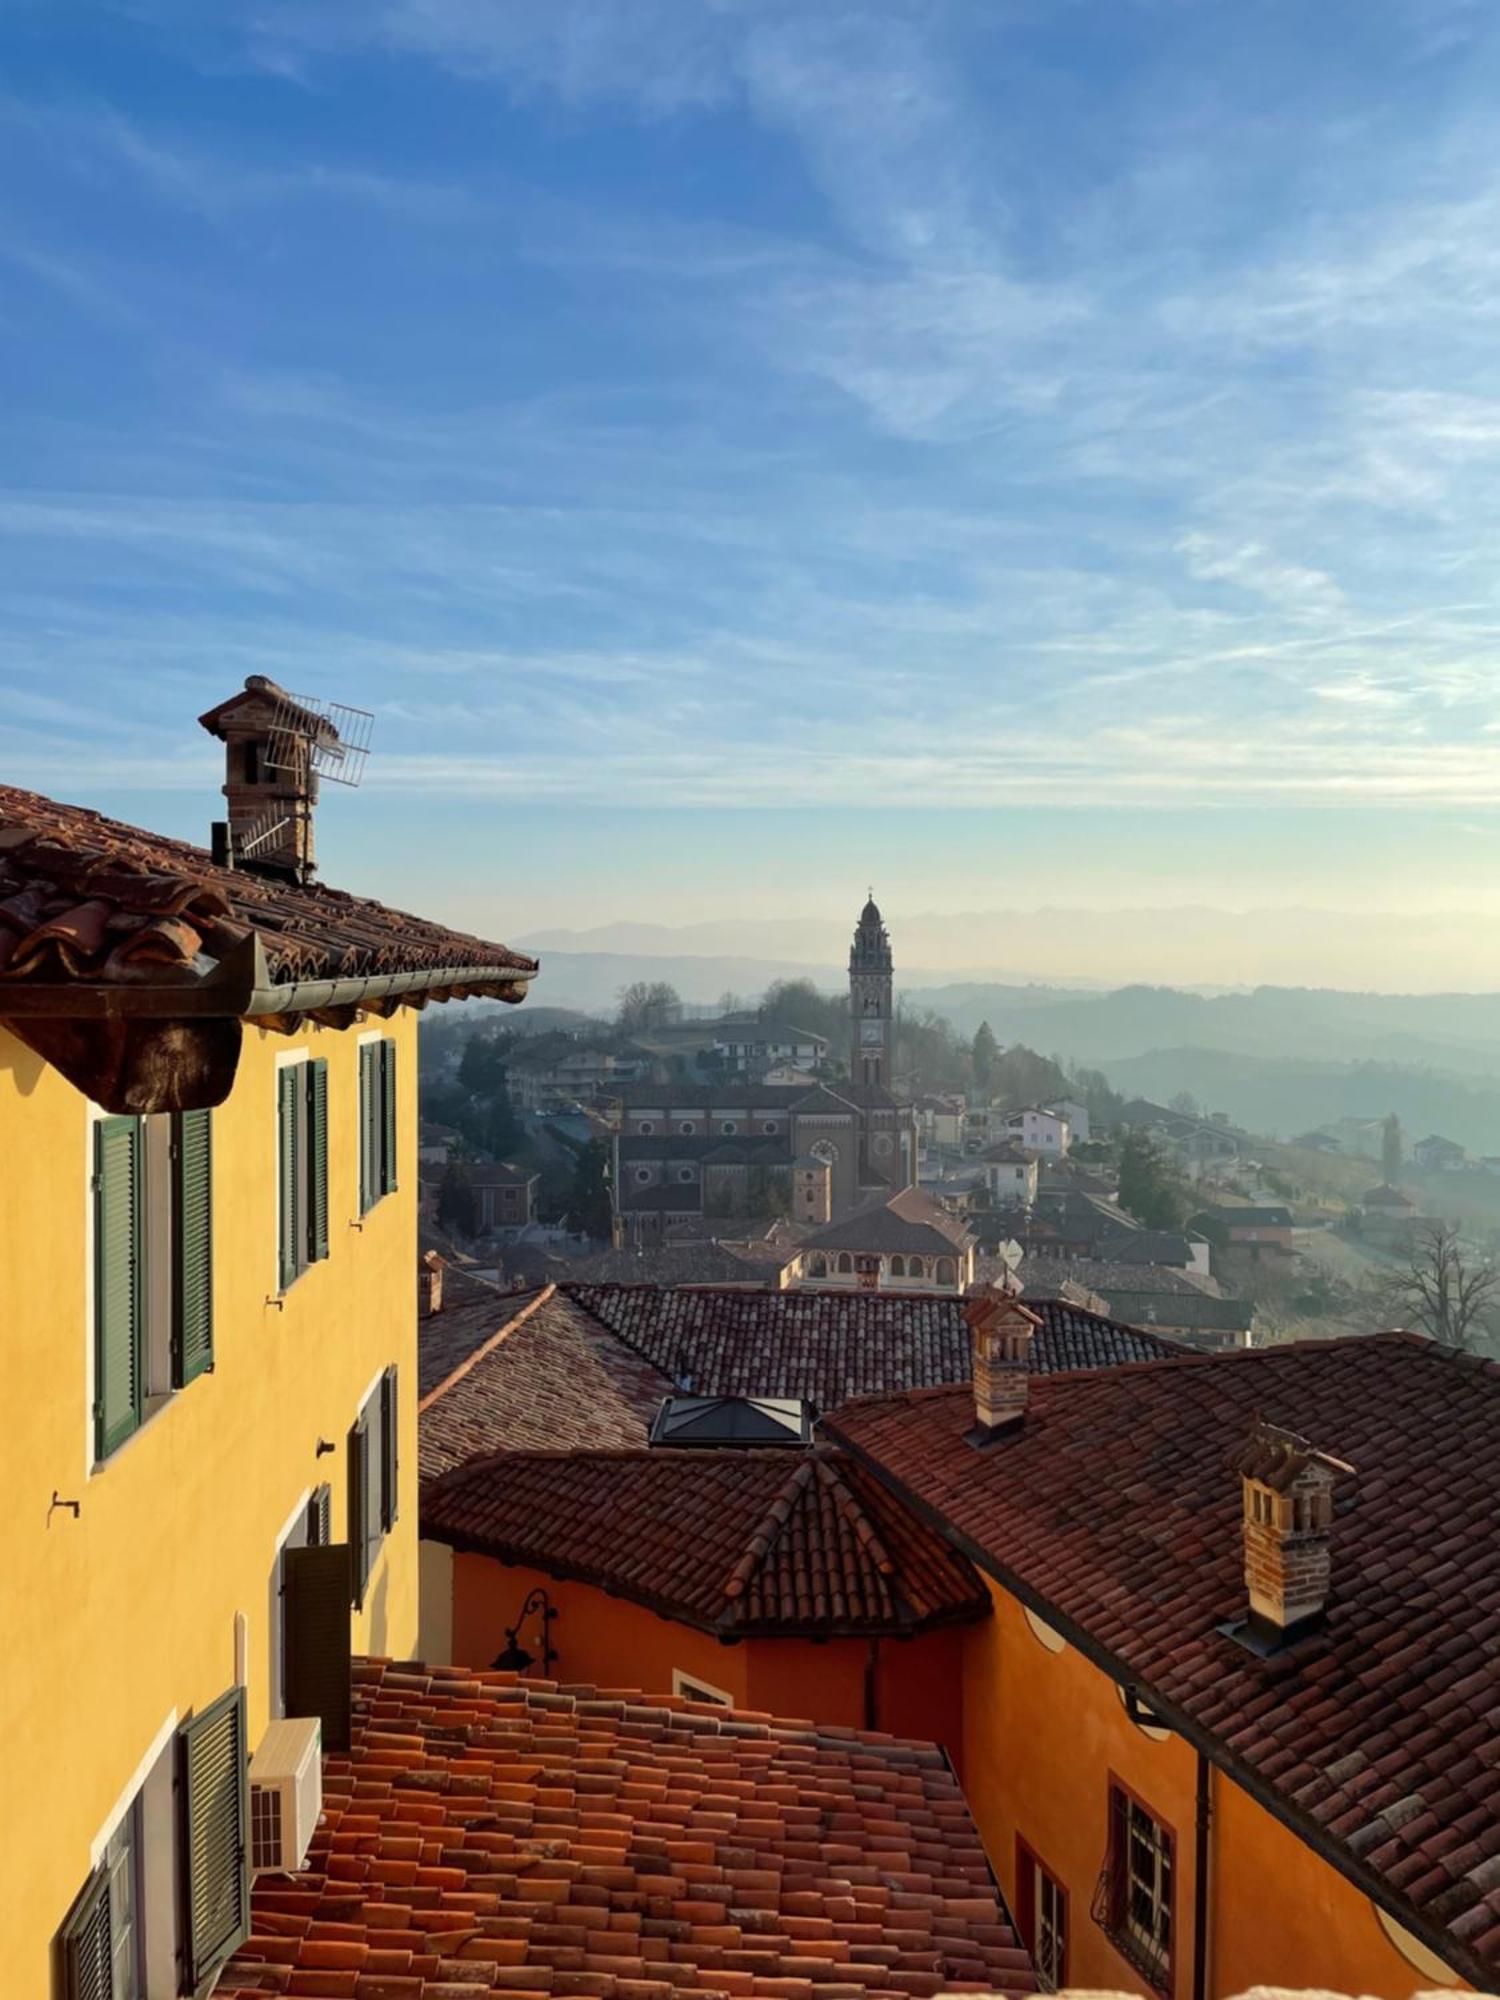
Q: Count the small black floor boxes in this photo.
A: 0